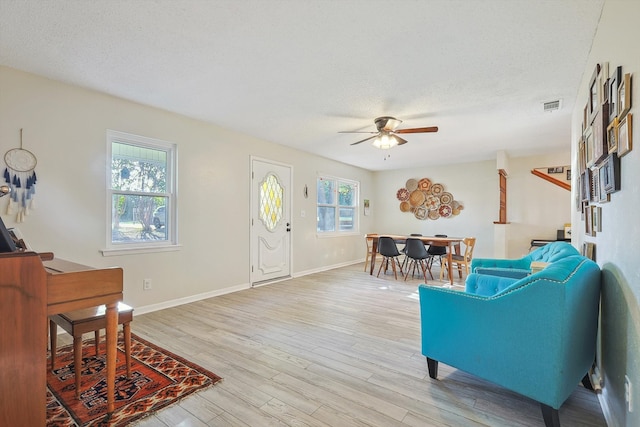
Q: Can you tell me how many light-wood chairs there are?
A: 2